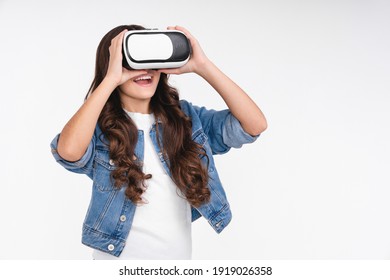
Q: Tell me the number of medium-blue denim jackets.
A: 1